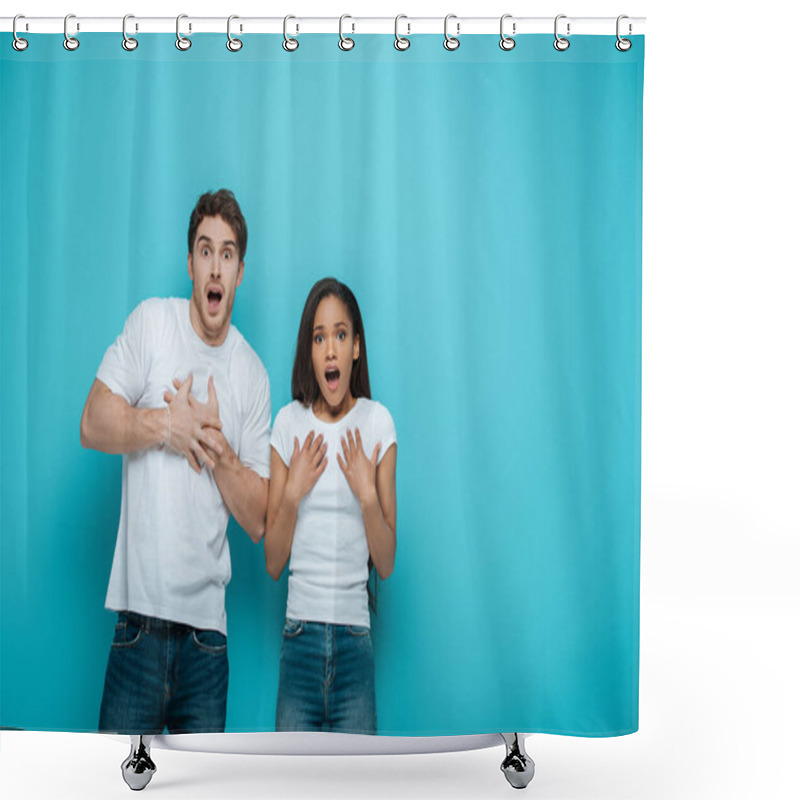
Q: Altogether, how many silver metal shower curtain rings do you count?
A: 12